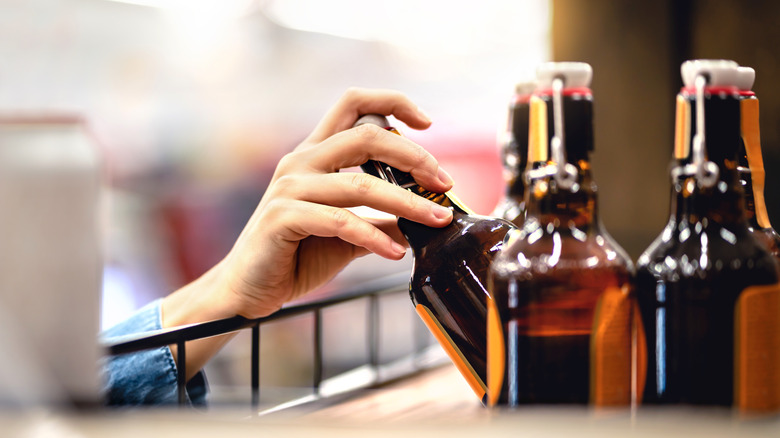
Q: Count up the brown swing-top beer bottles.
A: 5